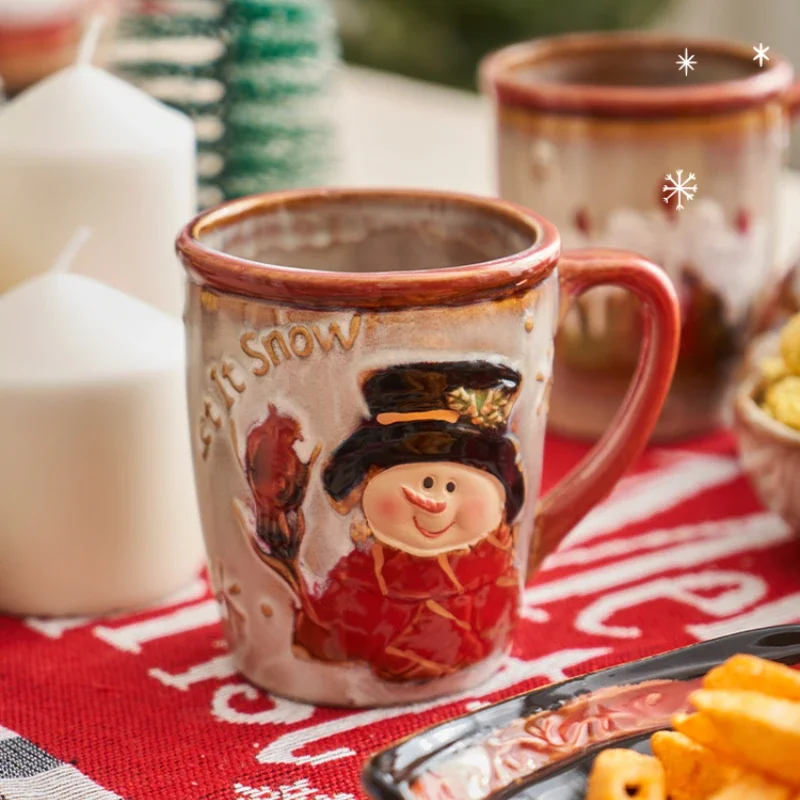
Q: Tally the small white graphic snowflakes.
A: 3